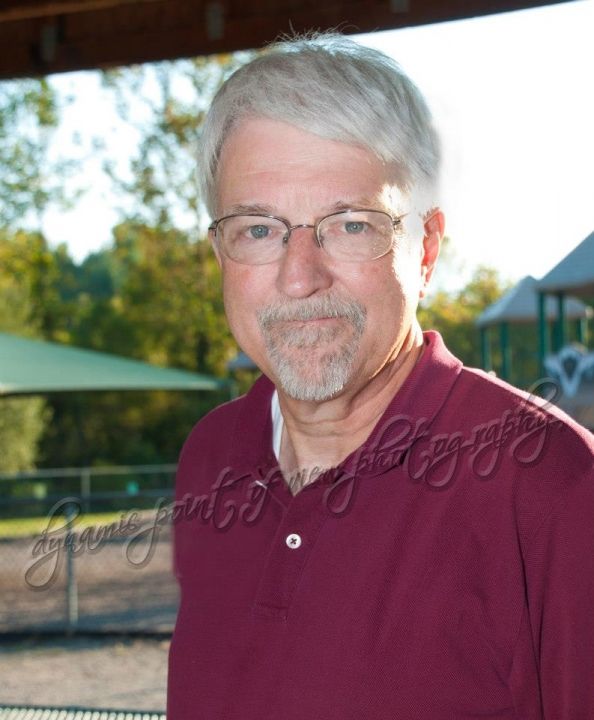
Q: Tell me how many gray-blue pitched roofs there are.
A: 2